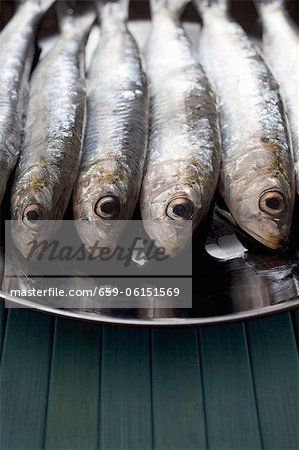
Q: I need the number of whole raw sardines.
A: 6